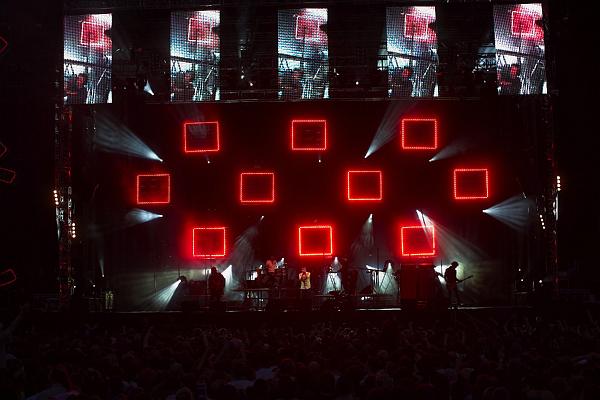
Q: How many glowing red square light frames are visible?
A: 10